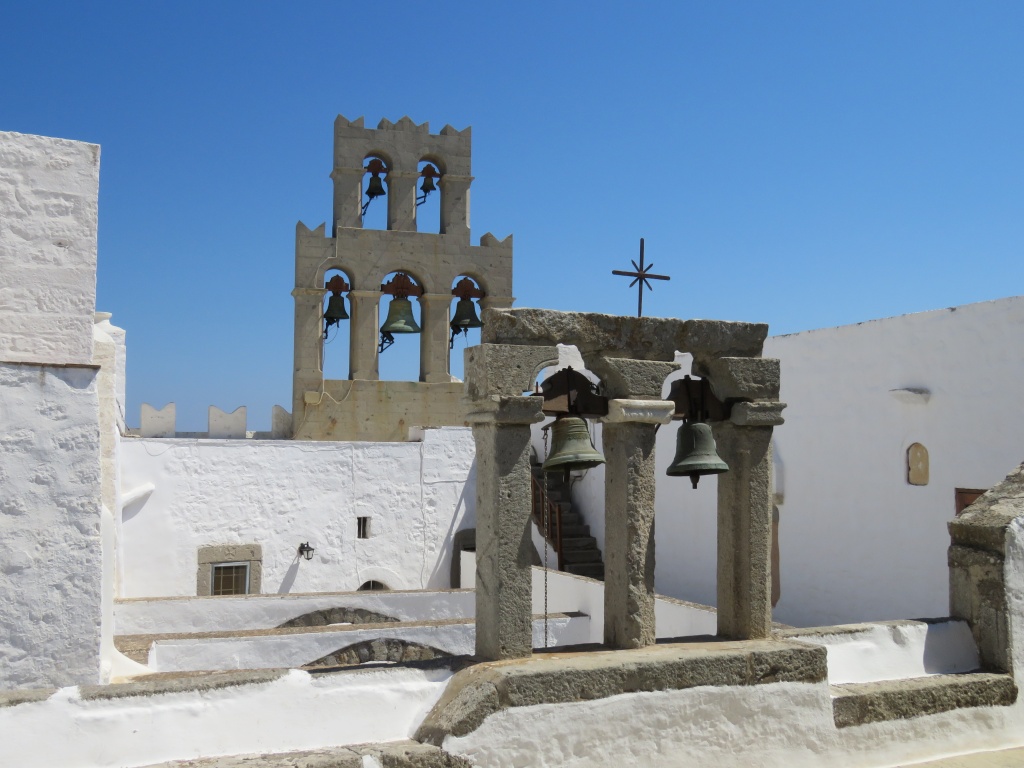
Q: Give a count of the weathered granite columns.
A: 3